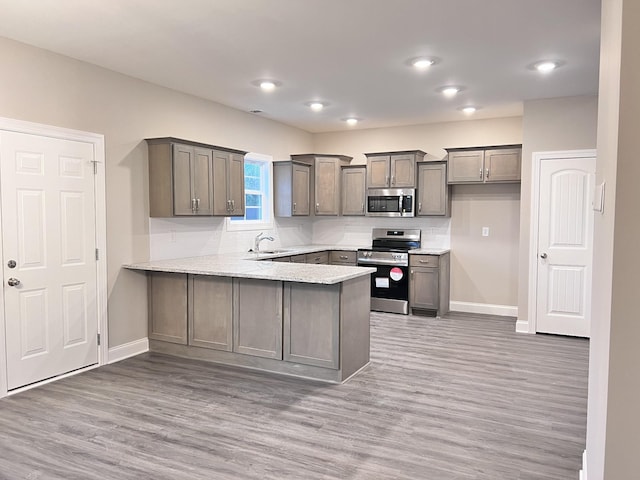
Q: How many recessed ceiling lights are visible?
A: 7